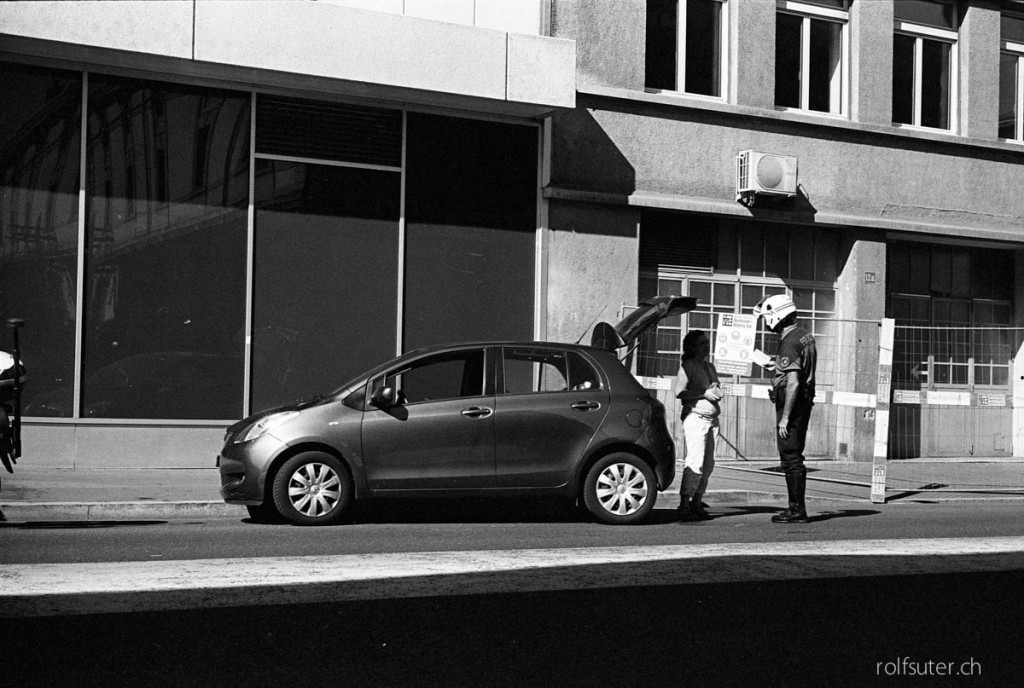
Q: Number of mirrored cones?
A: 0